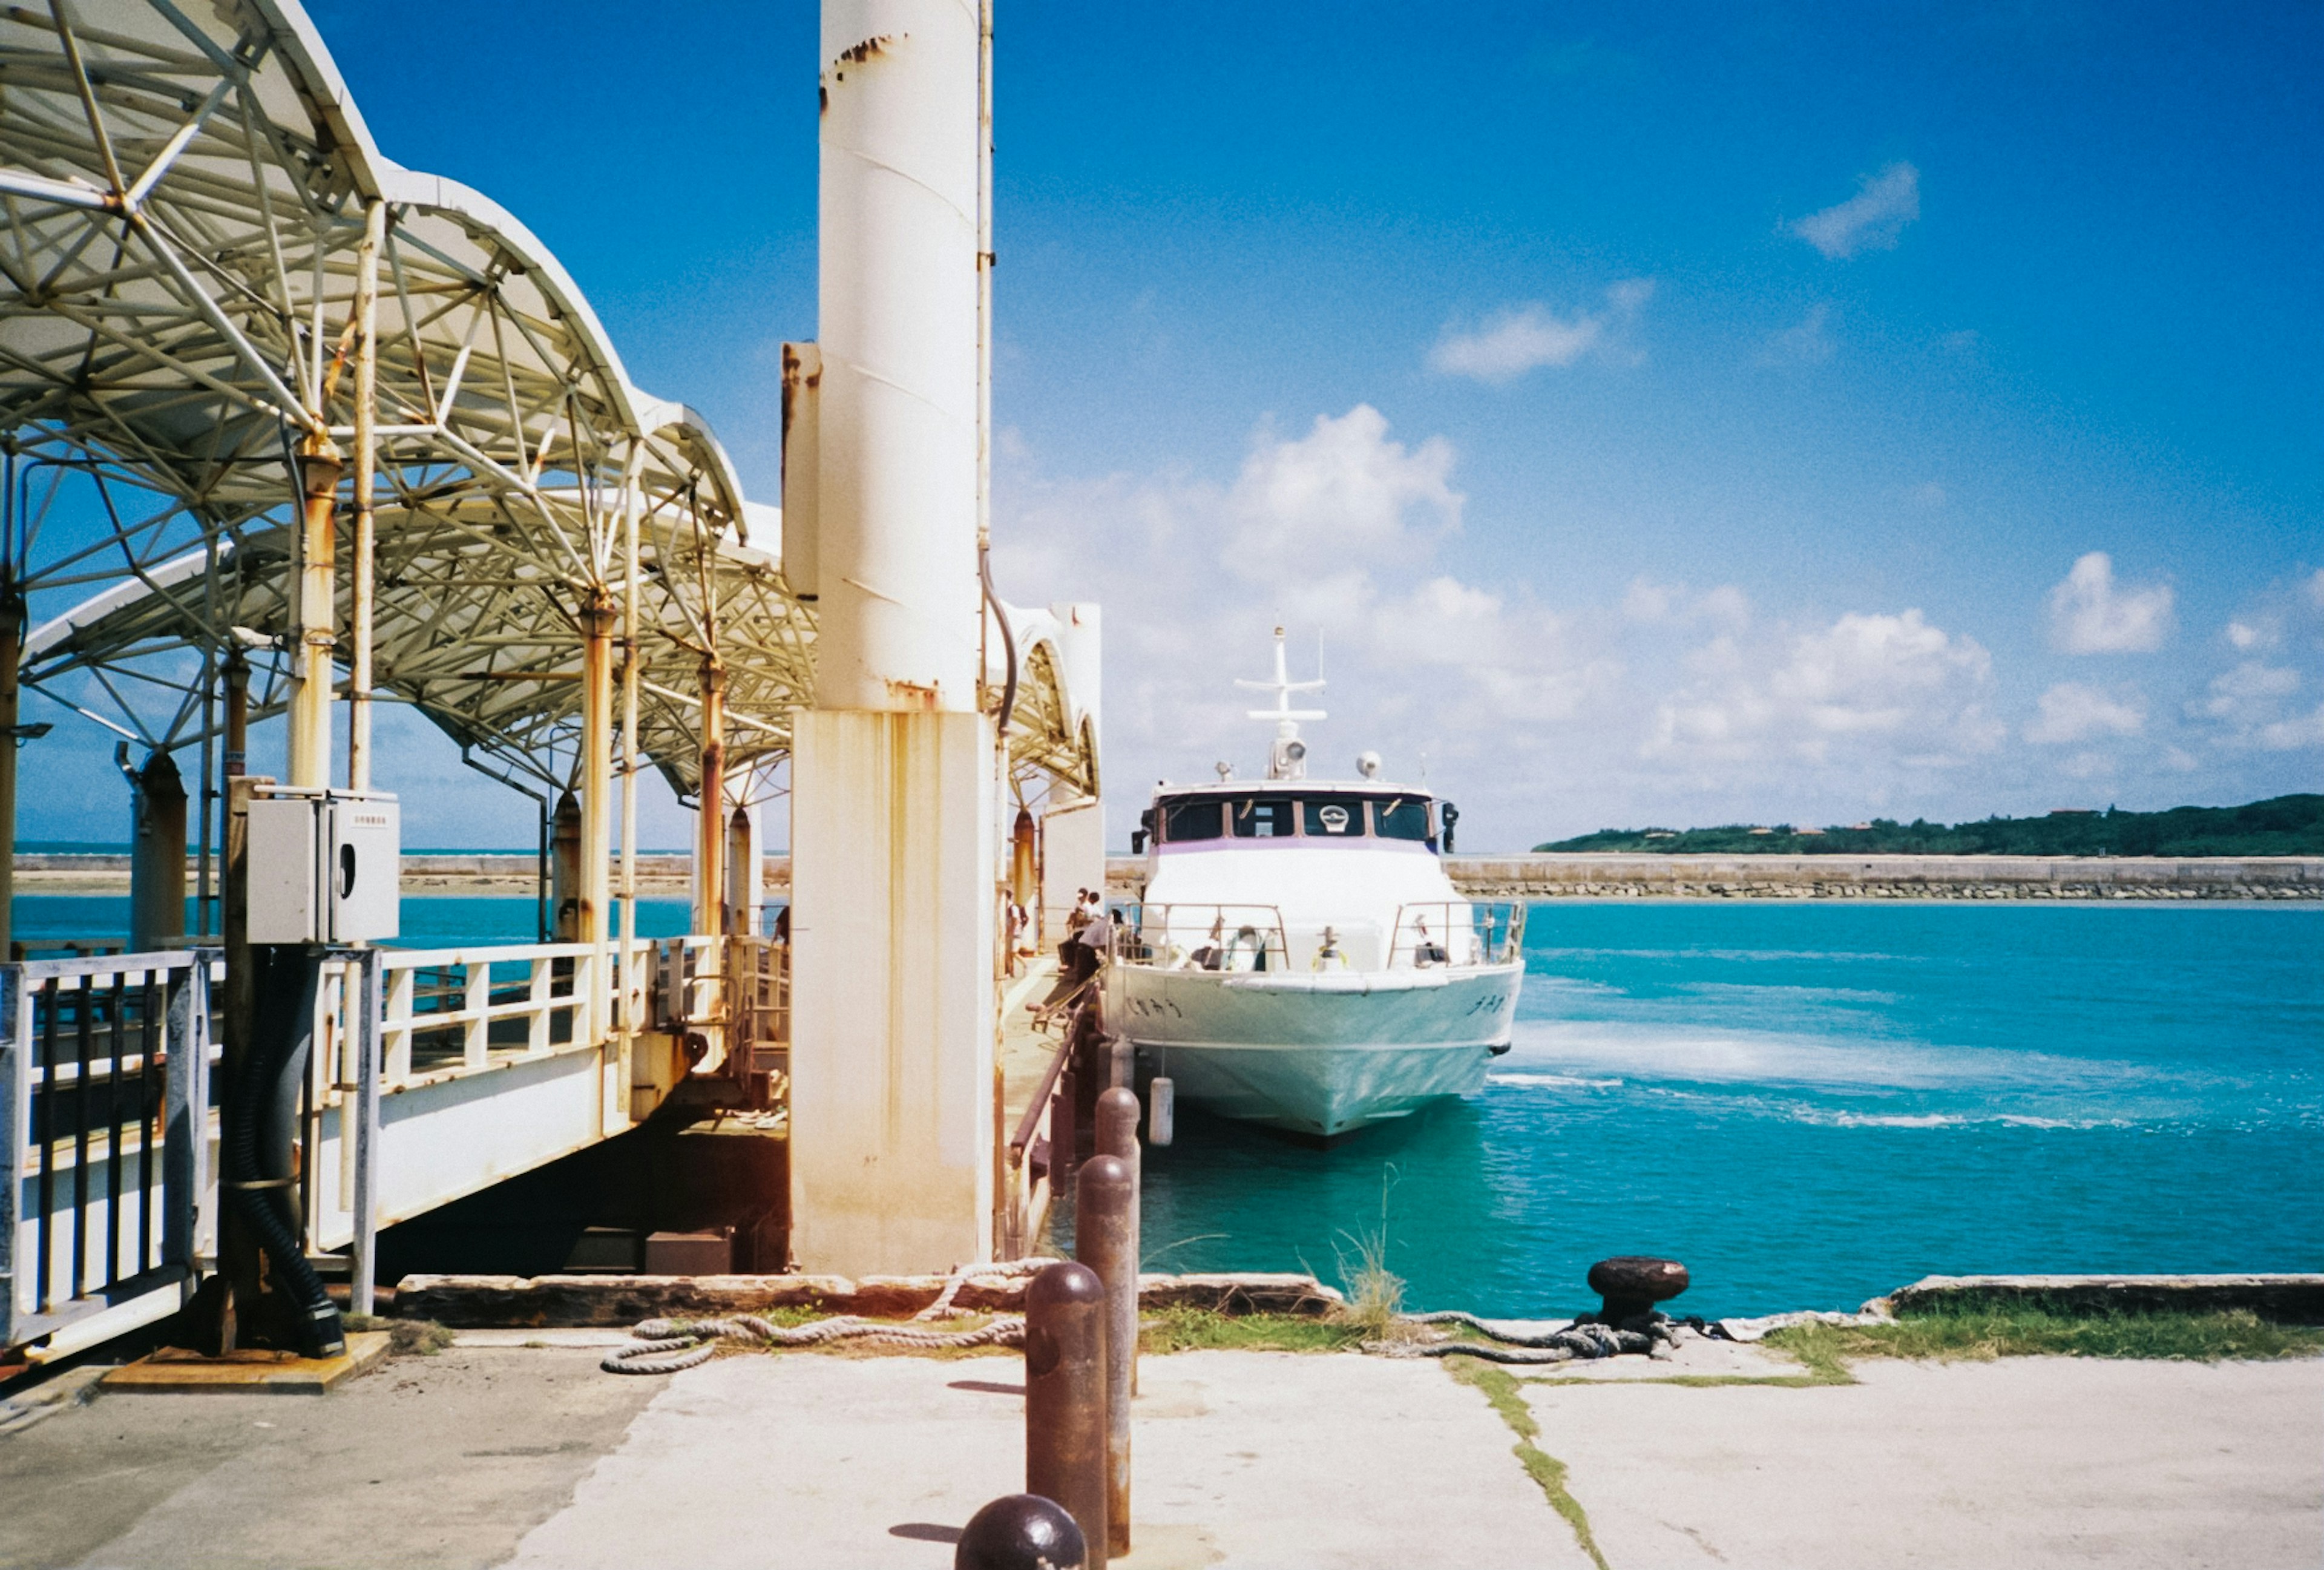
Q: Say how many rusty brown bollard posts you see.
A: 4